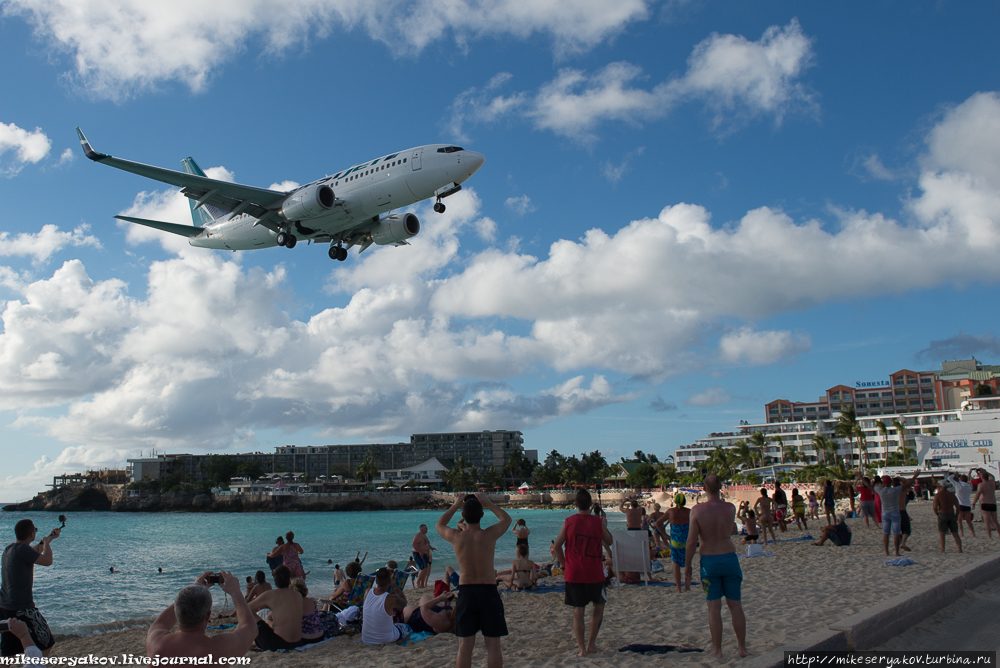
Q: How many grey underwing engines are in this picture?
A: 2